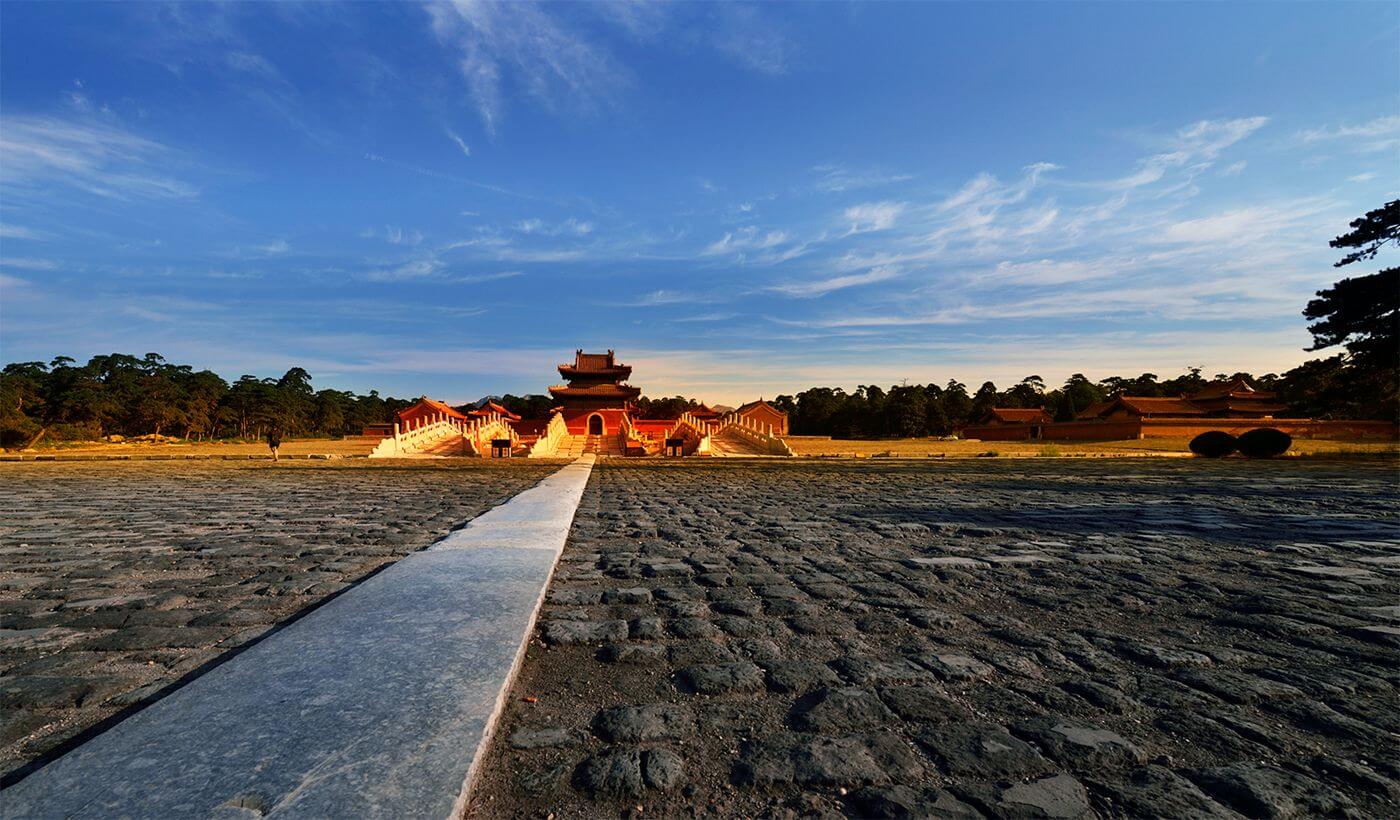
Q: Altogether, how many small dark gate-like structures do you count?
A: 2